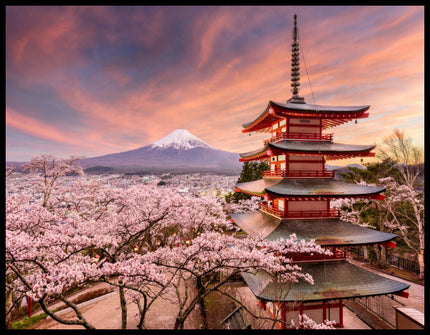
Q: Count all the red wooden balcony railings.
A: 4